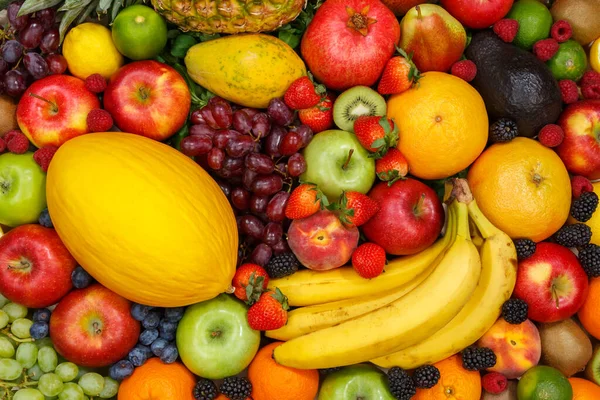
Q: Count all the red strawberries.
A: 10